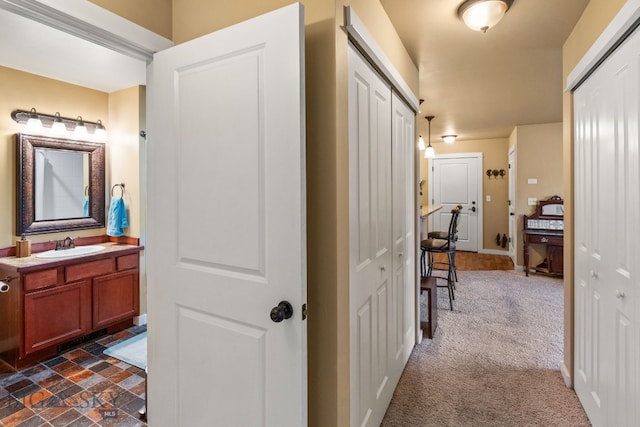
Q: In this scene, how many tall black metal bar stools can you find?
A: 2